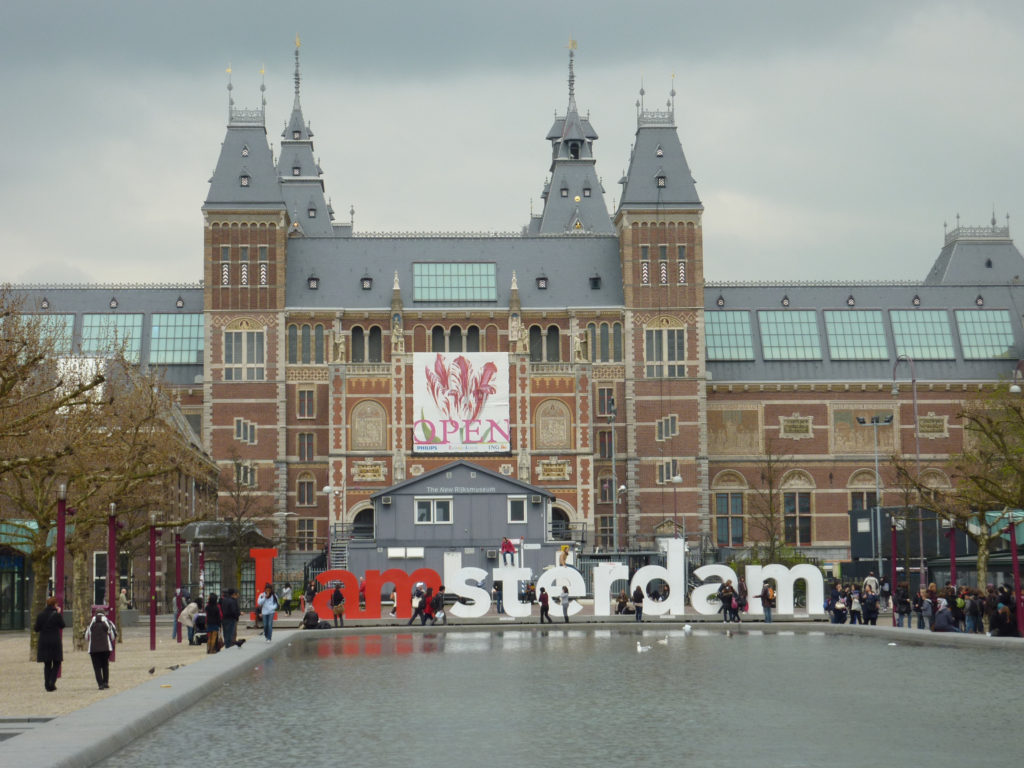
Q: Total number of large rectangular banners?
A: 1